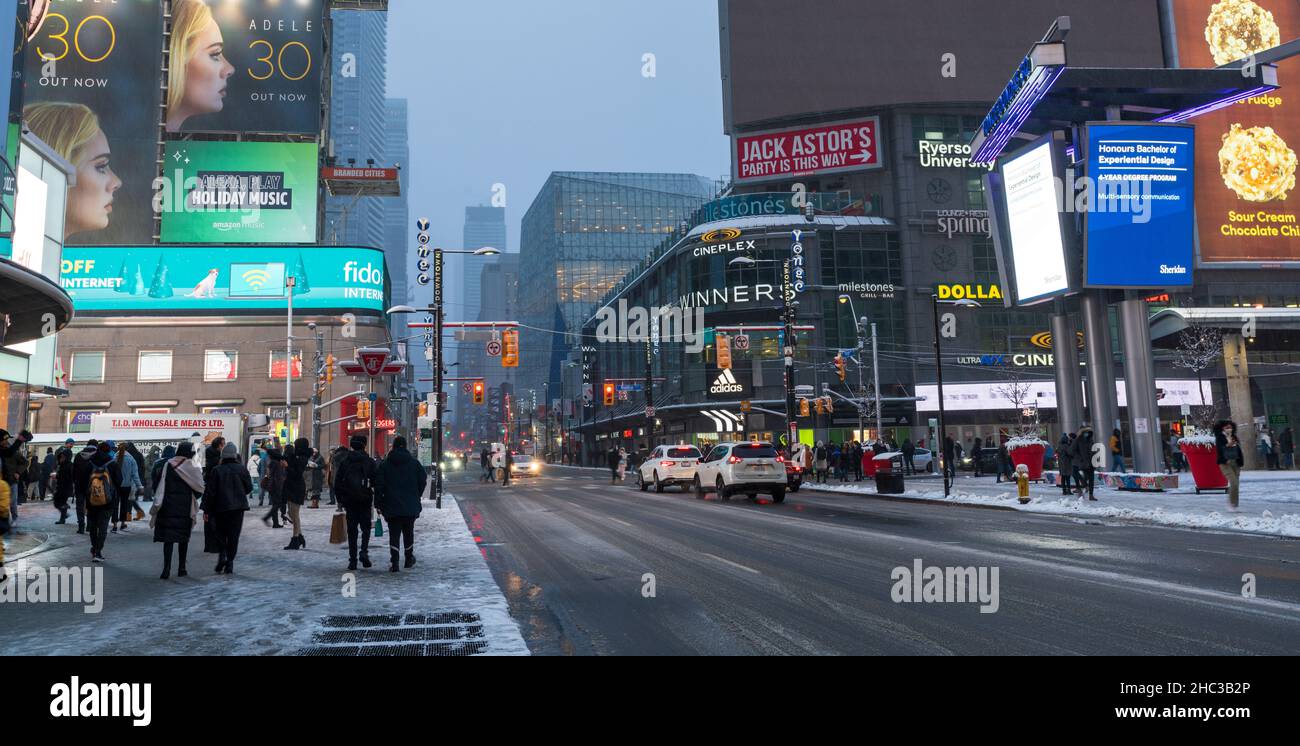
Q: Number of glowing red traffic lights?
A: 2